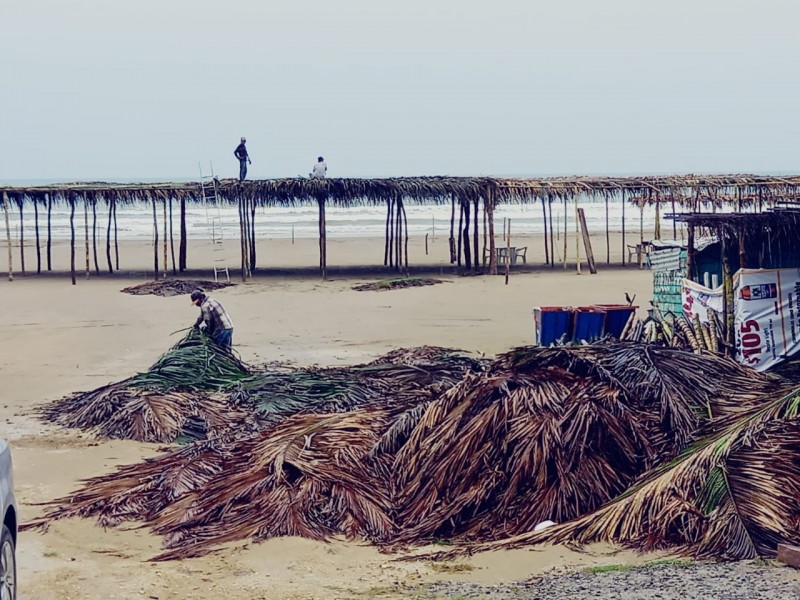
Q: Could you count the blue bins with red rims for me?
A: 3